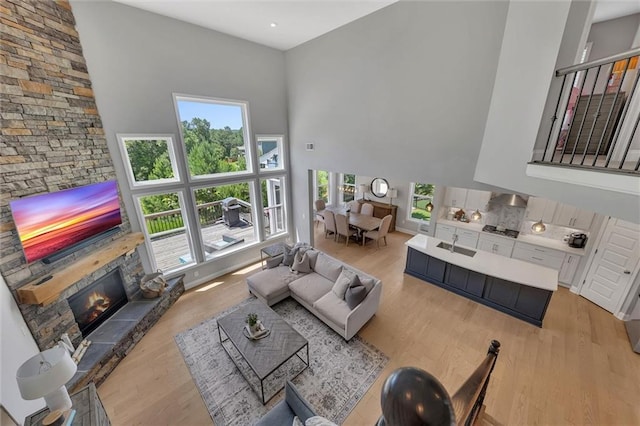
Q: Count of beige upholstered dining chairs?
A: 6